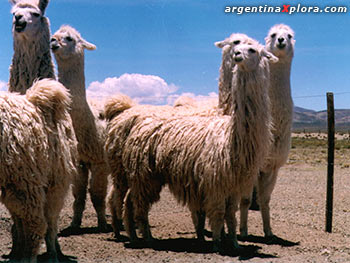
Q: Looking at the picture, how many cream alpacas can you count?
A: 5